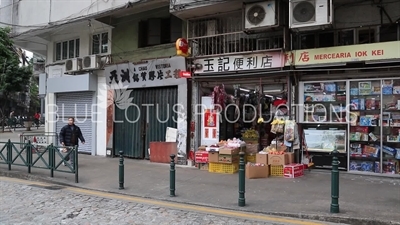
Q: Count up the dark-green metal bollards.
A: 4